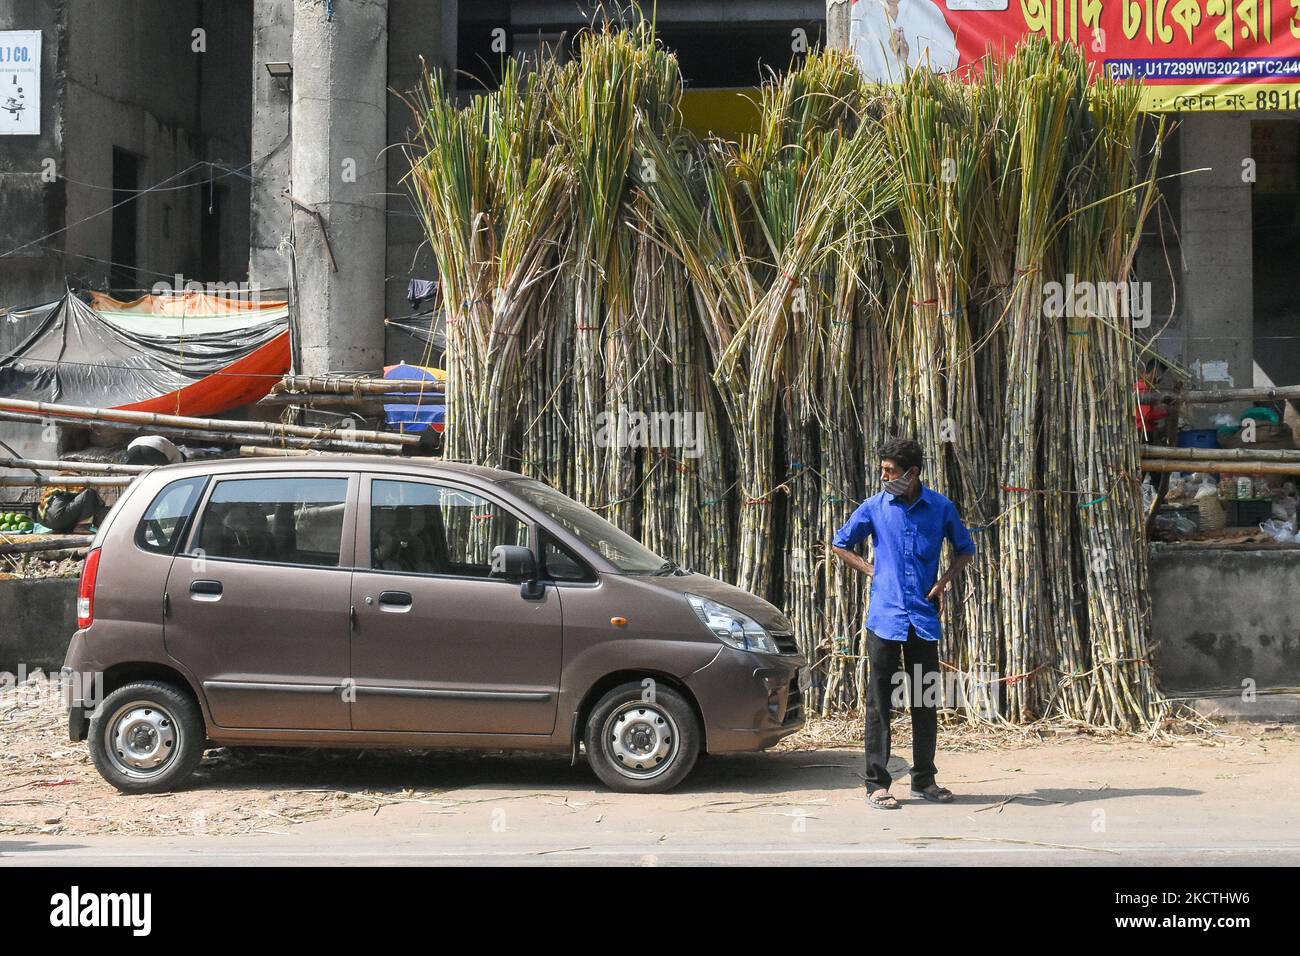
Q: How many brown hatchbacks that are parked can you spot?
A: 1